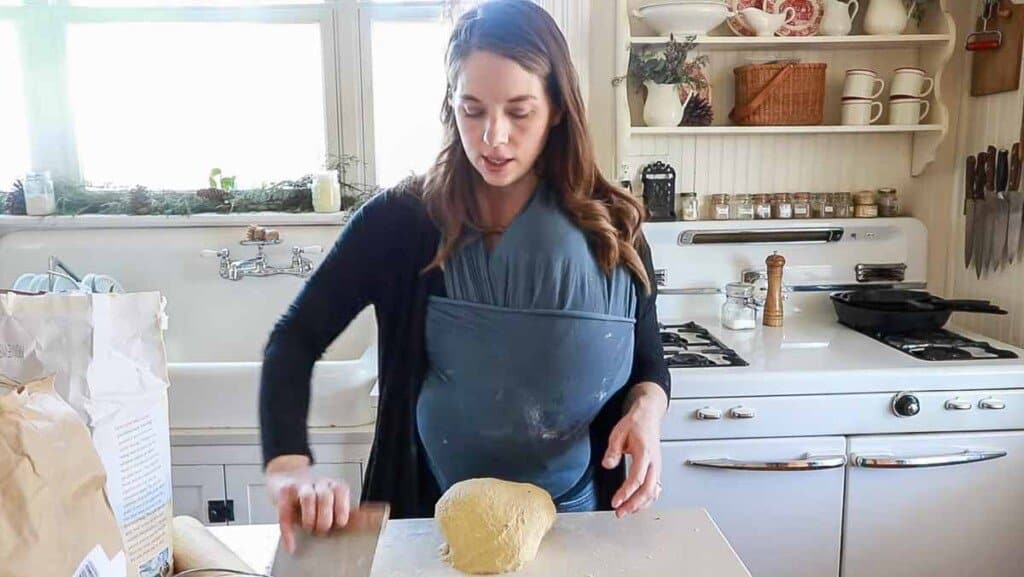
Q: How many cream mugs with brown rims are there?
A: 4